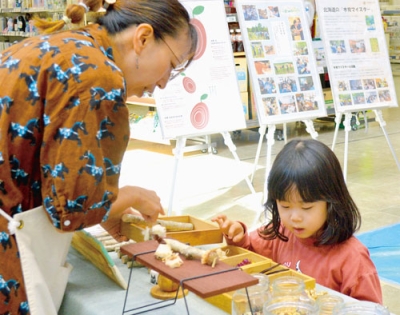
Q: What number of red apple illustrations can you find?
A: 3